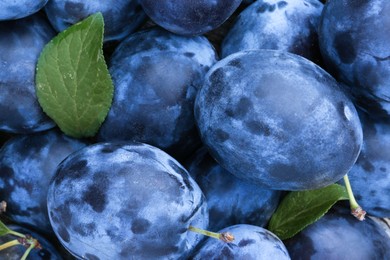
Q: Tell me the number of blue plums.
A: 15